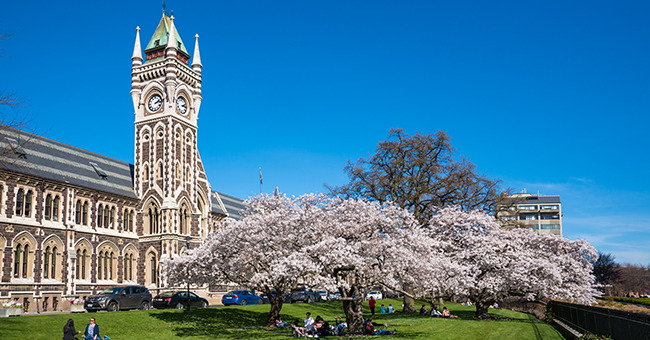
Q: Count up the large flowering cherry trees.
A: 3